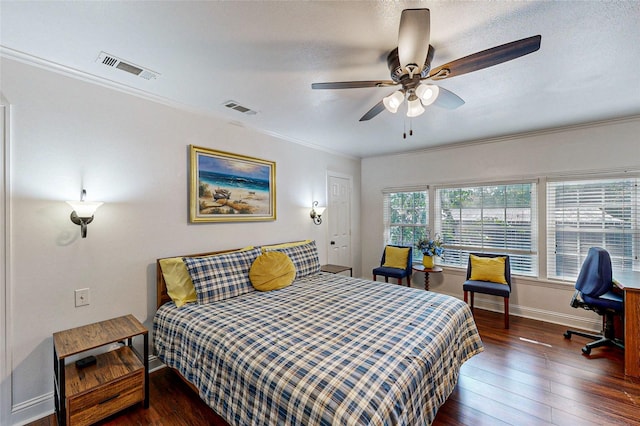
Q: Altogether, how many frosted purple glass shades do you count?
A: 0